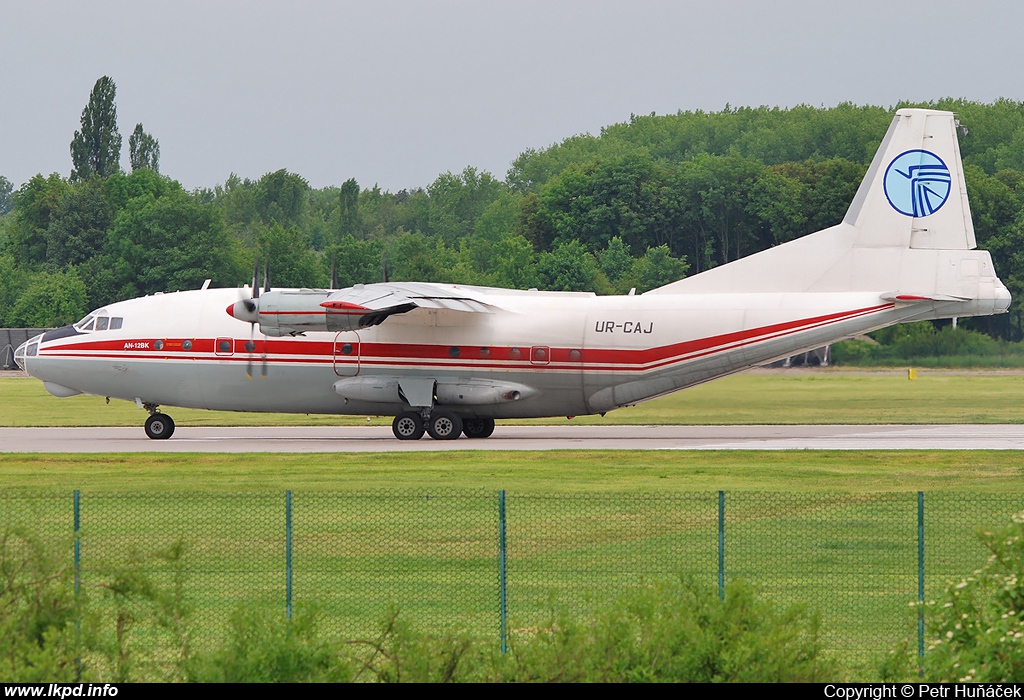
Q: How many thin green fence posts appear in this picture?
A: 5